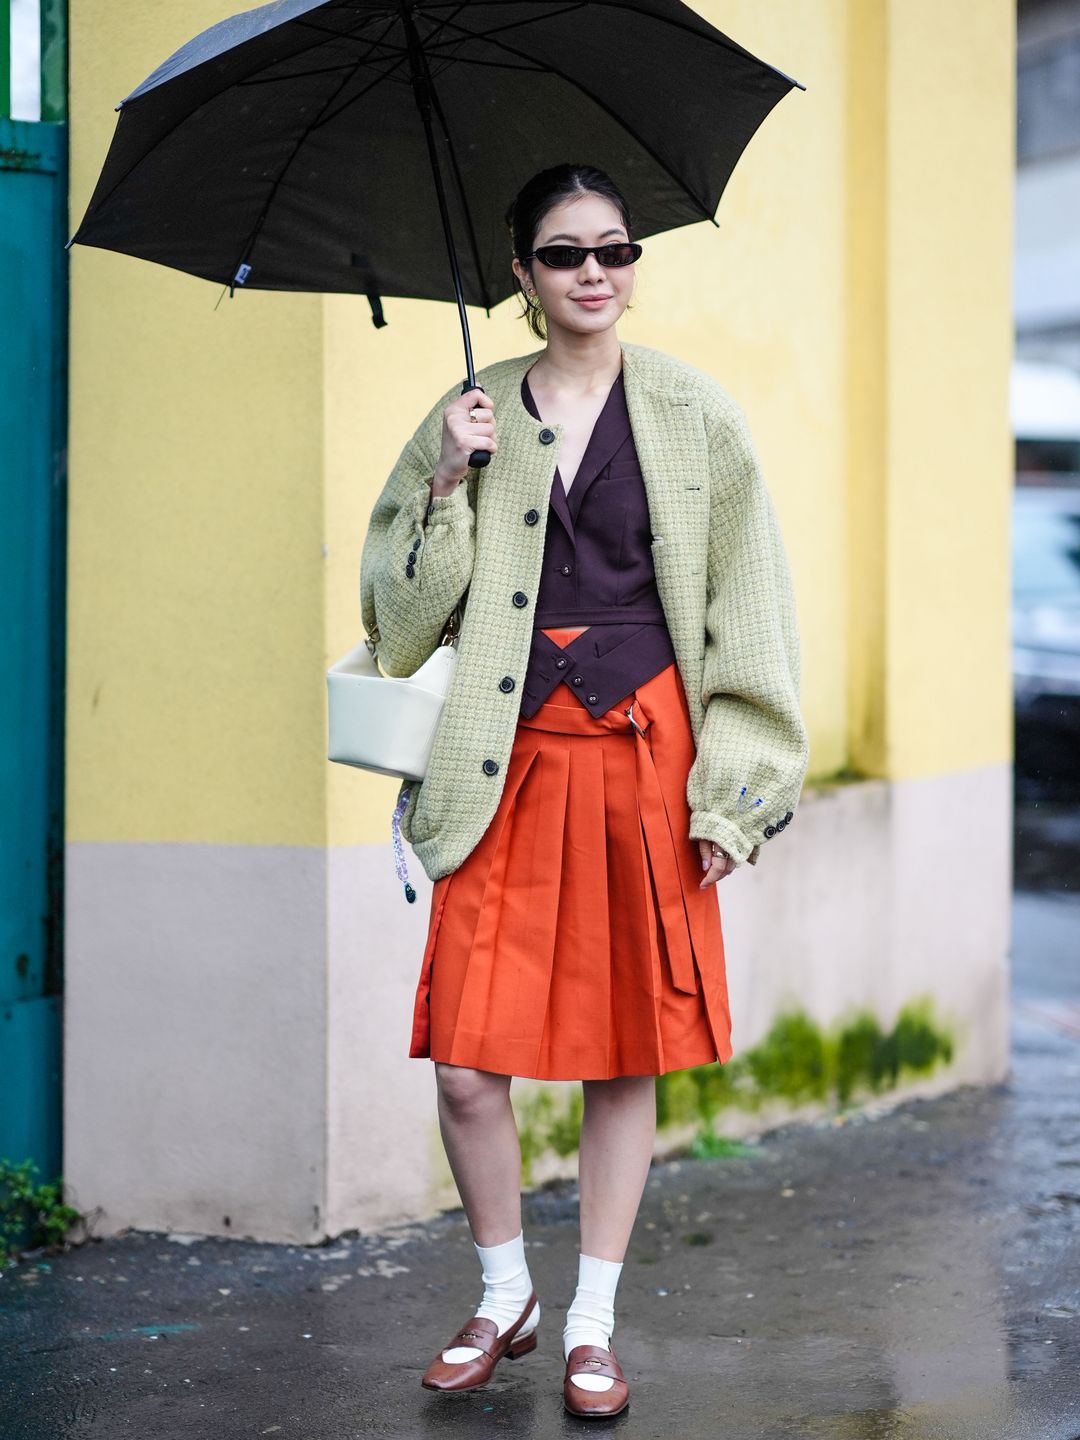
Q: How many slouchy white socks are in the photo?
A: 2